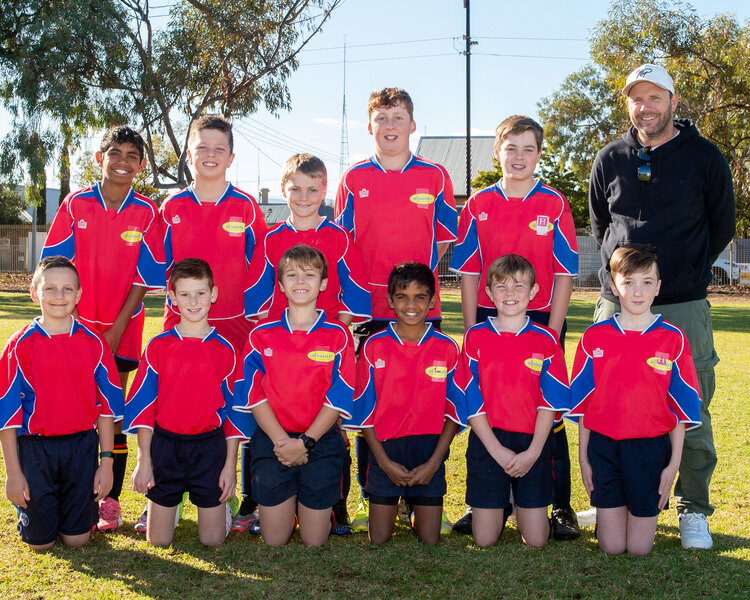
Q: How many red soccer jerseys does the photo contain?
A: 11